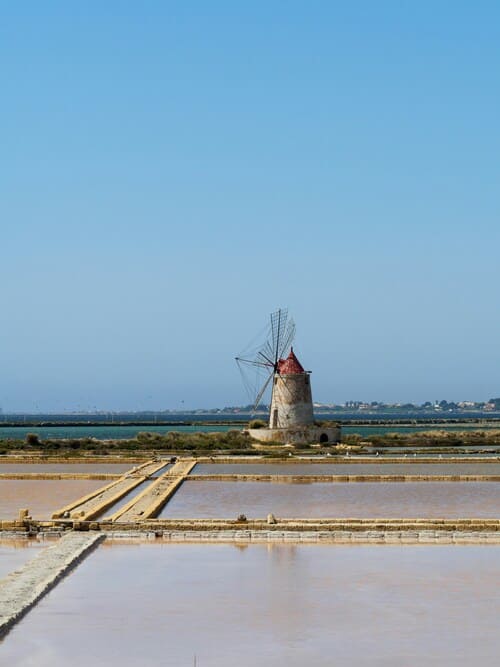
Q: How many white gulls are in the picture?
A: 7